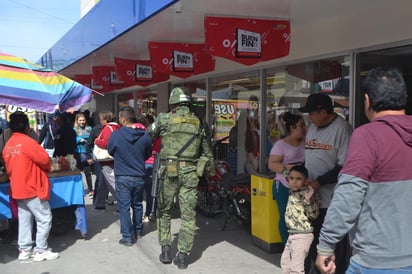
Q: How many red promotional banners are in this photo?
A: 5